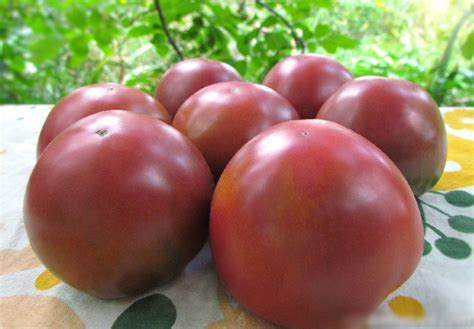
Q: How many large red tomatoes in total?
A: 7